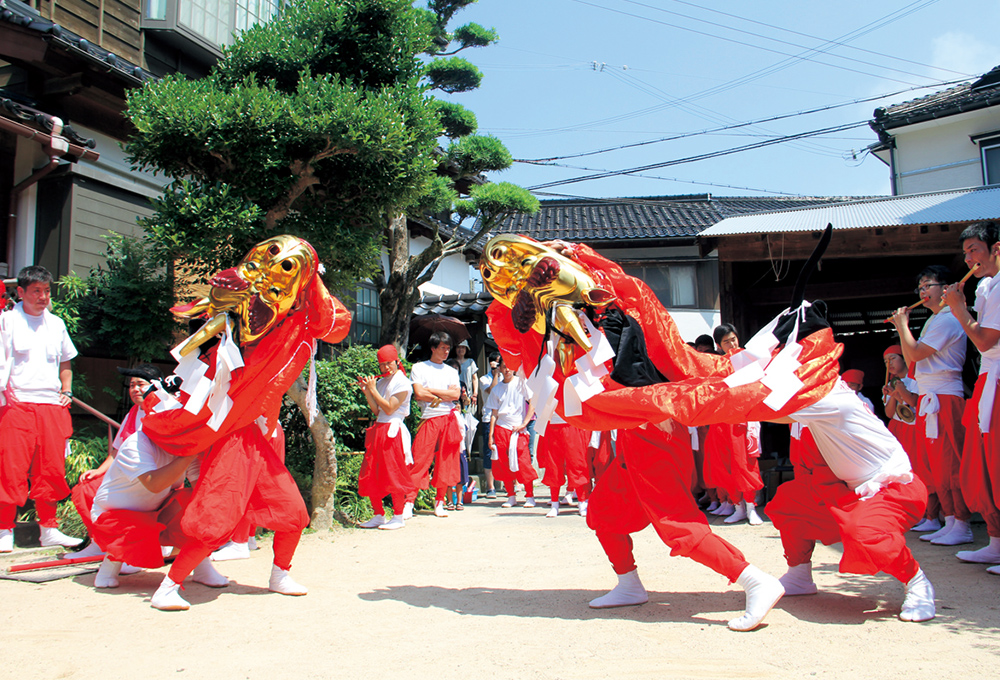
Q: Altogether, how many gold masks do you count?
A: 2